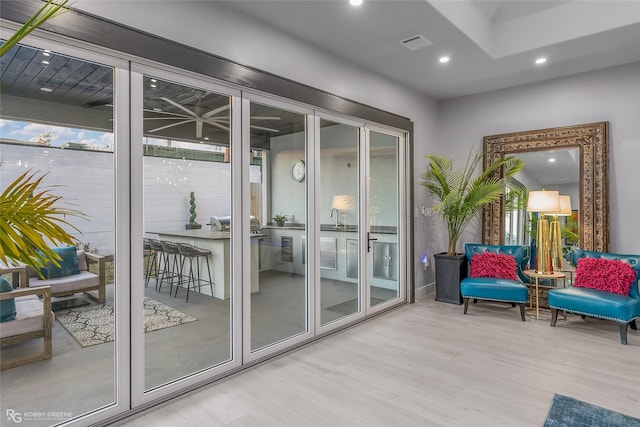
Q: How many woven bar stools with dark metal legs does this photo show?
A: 4